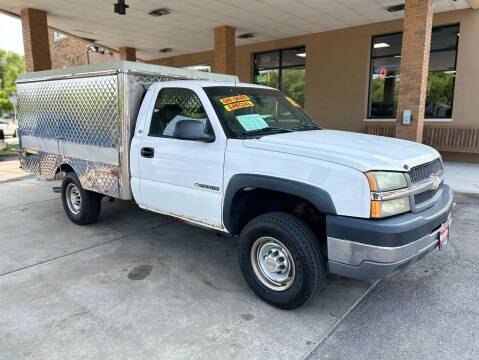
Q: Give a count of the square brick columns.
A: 4